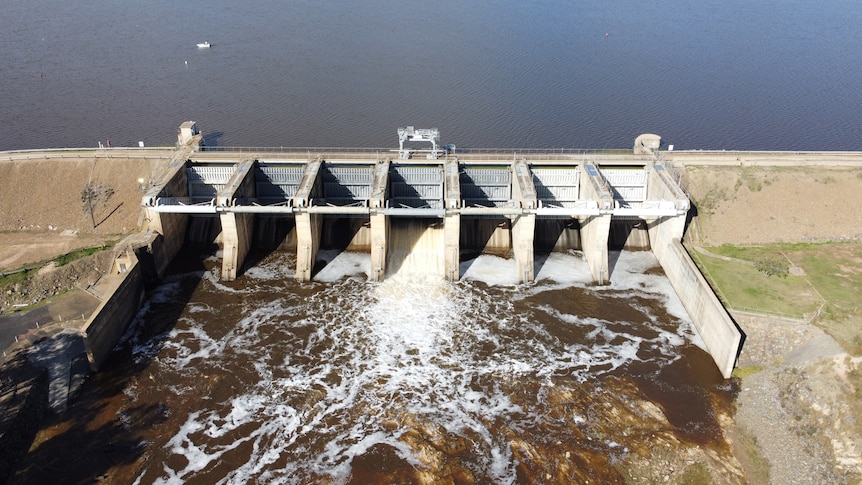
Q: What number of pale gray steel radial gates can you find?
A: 7